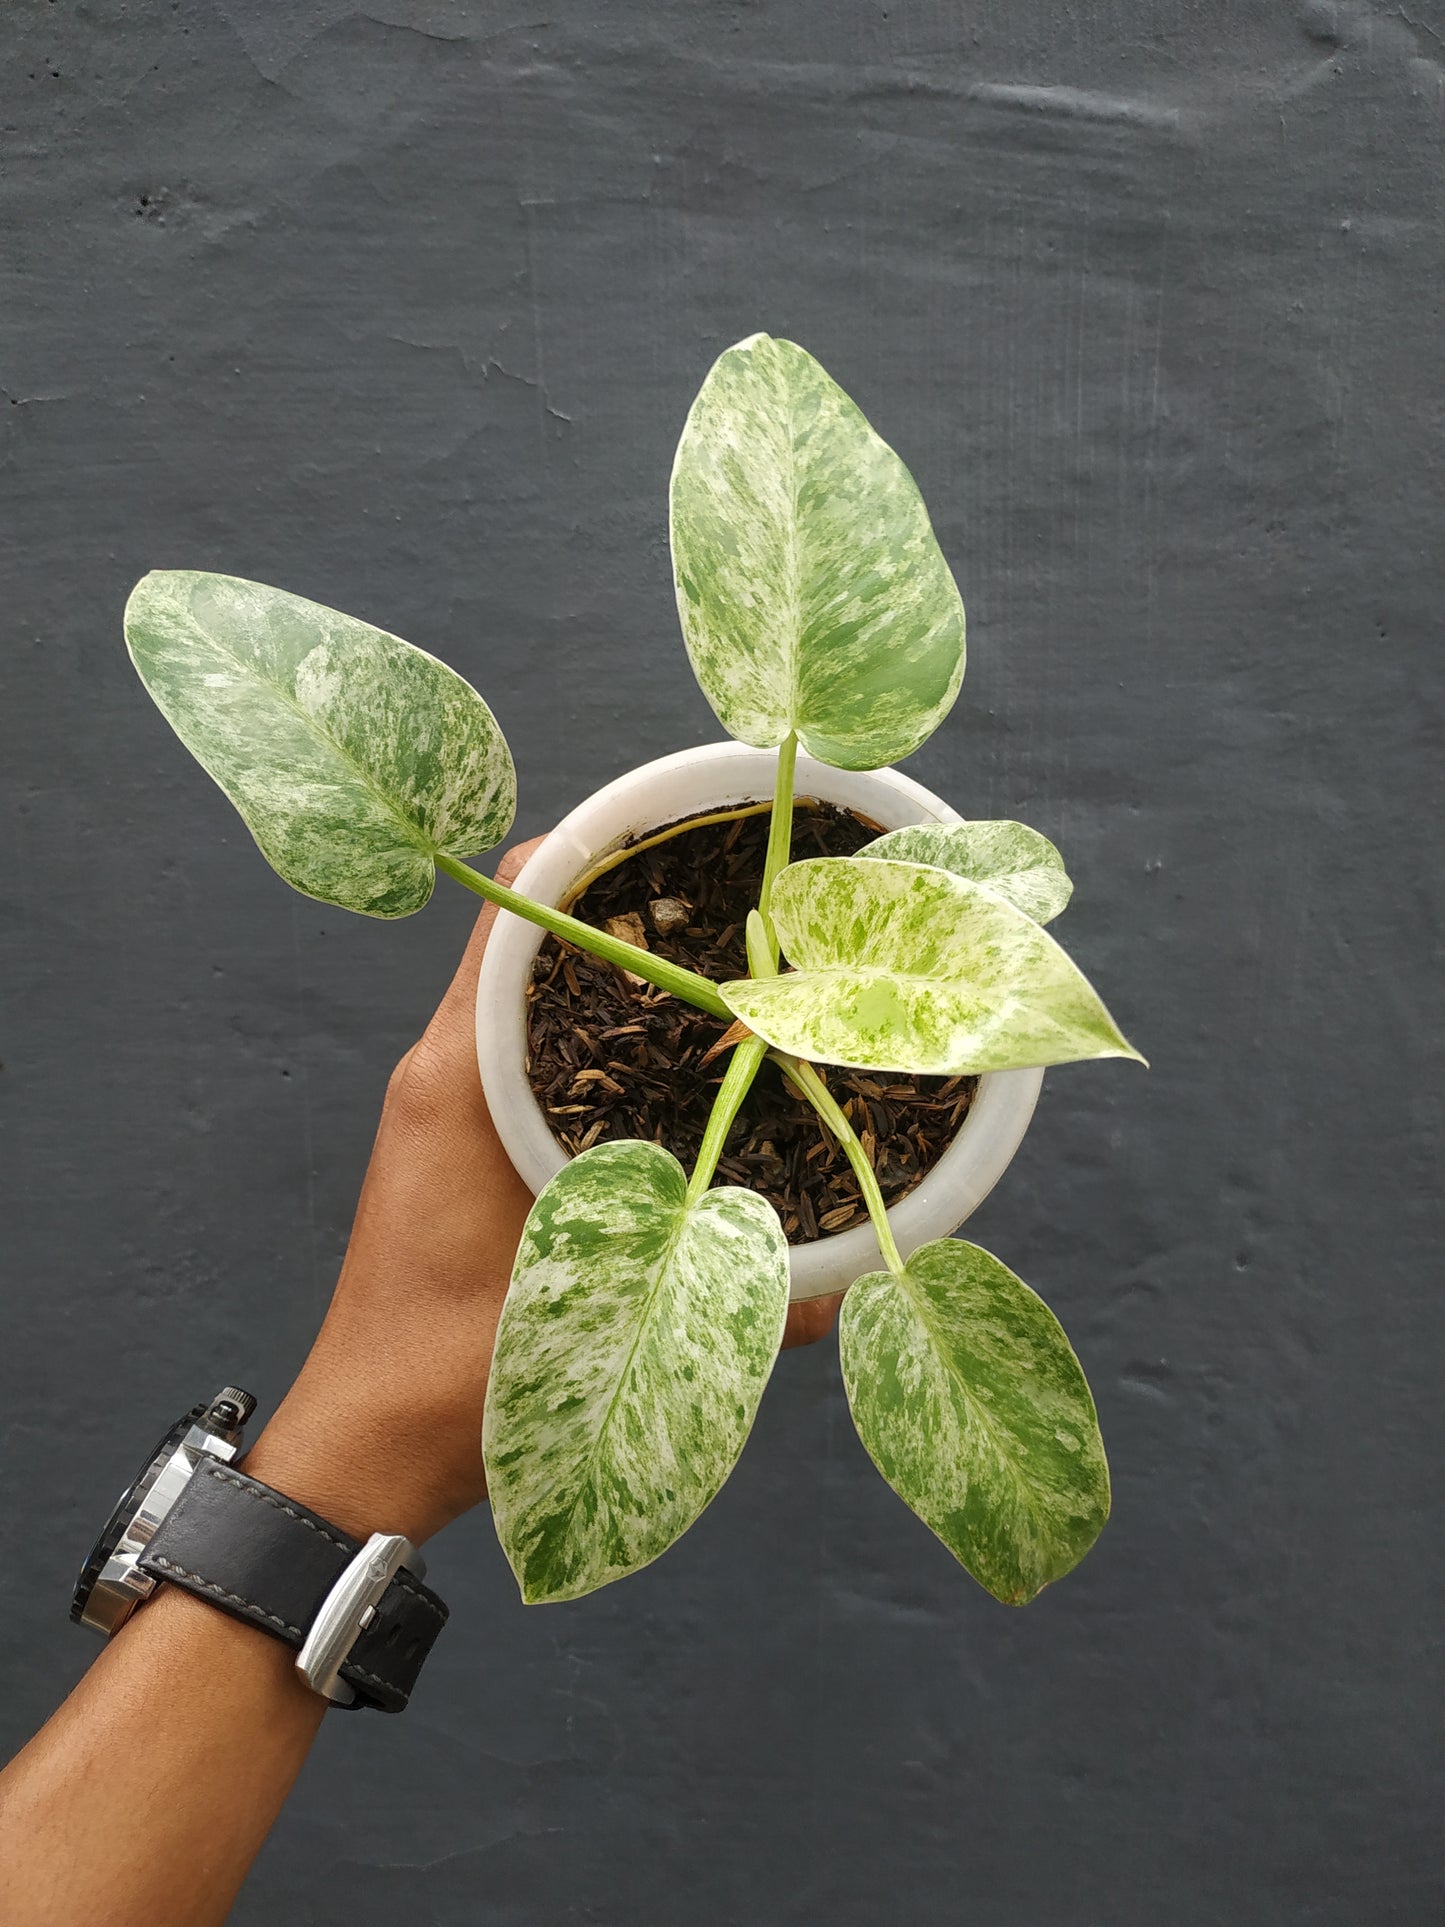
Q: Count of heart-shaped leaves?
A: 6